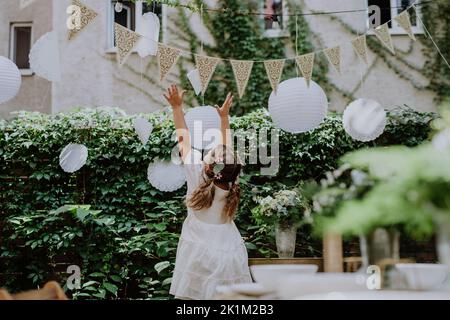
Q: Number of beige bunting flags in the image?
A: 11